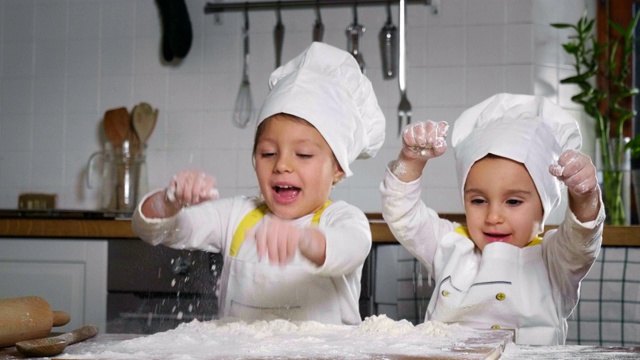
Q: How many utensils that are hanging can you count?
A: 6